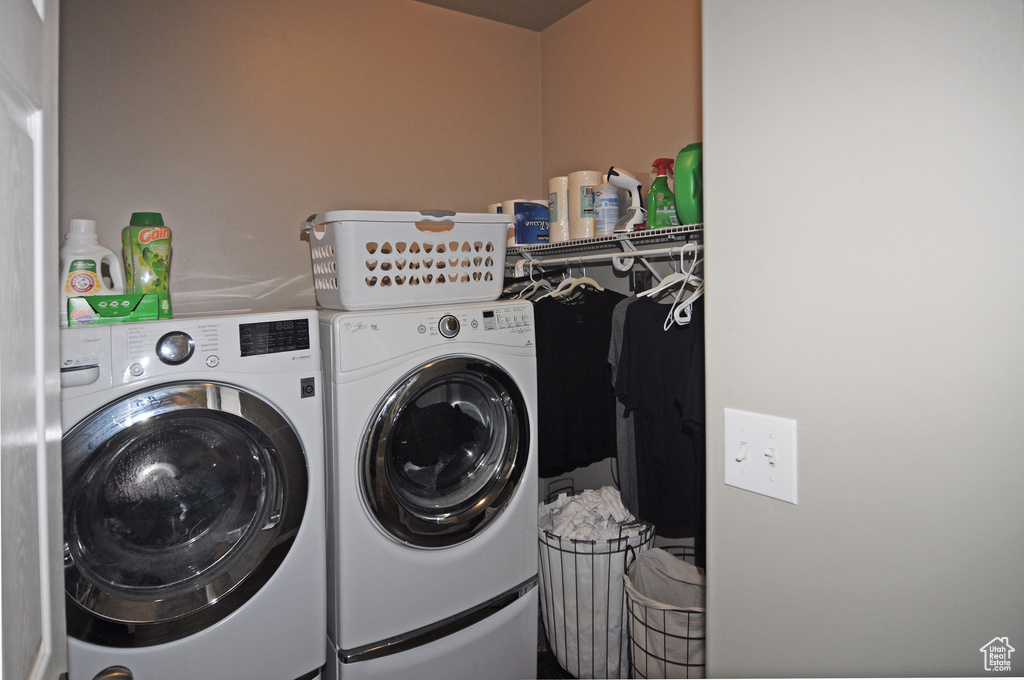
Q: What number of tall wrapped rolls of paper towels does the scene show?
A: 2